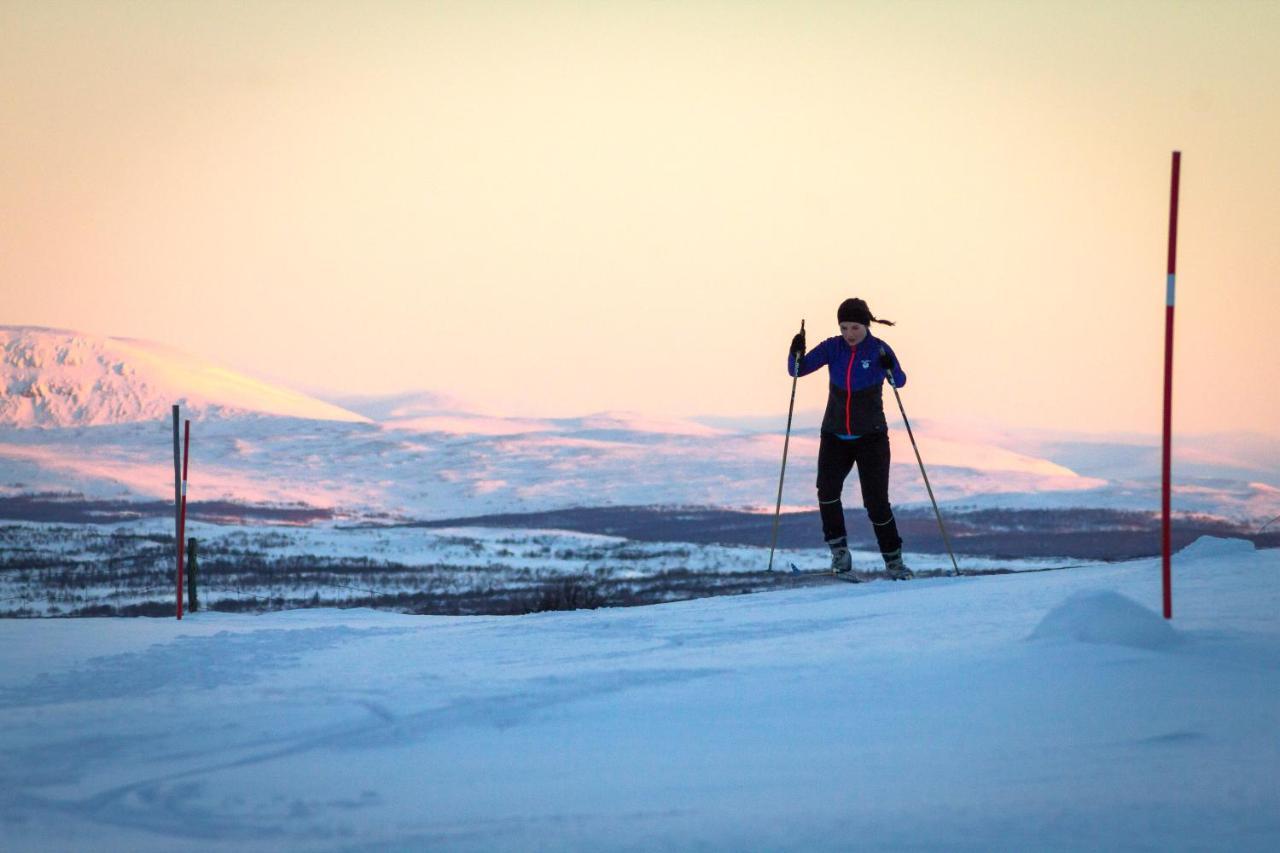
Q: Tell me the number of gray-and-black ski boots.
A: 2